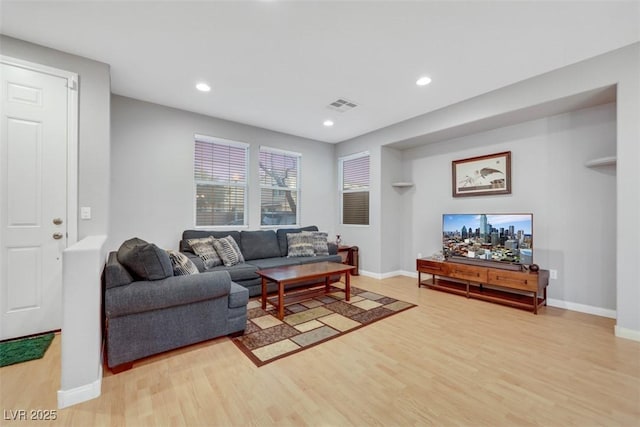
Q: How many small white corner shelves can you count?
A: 2